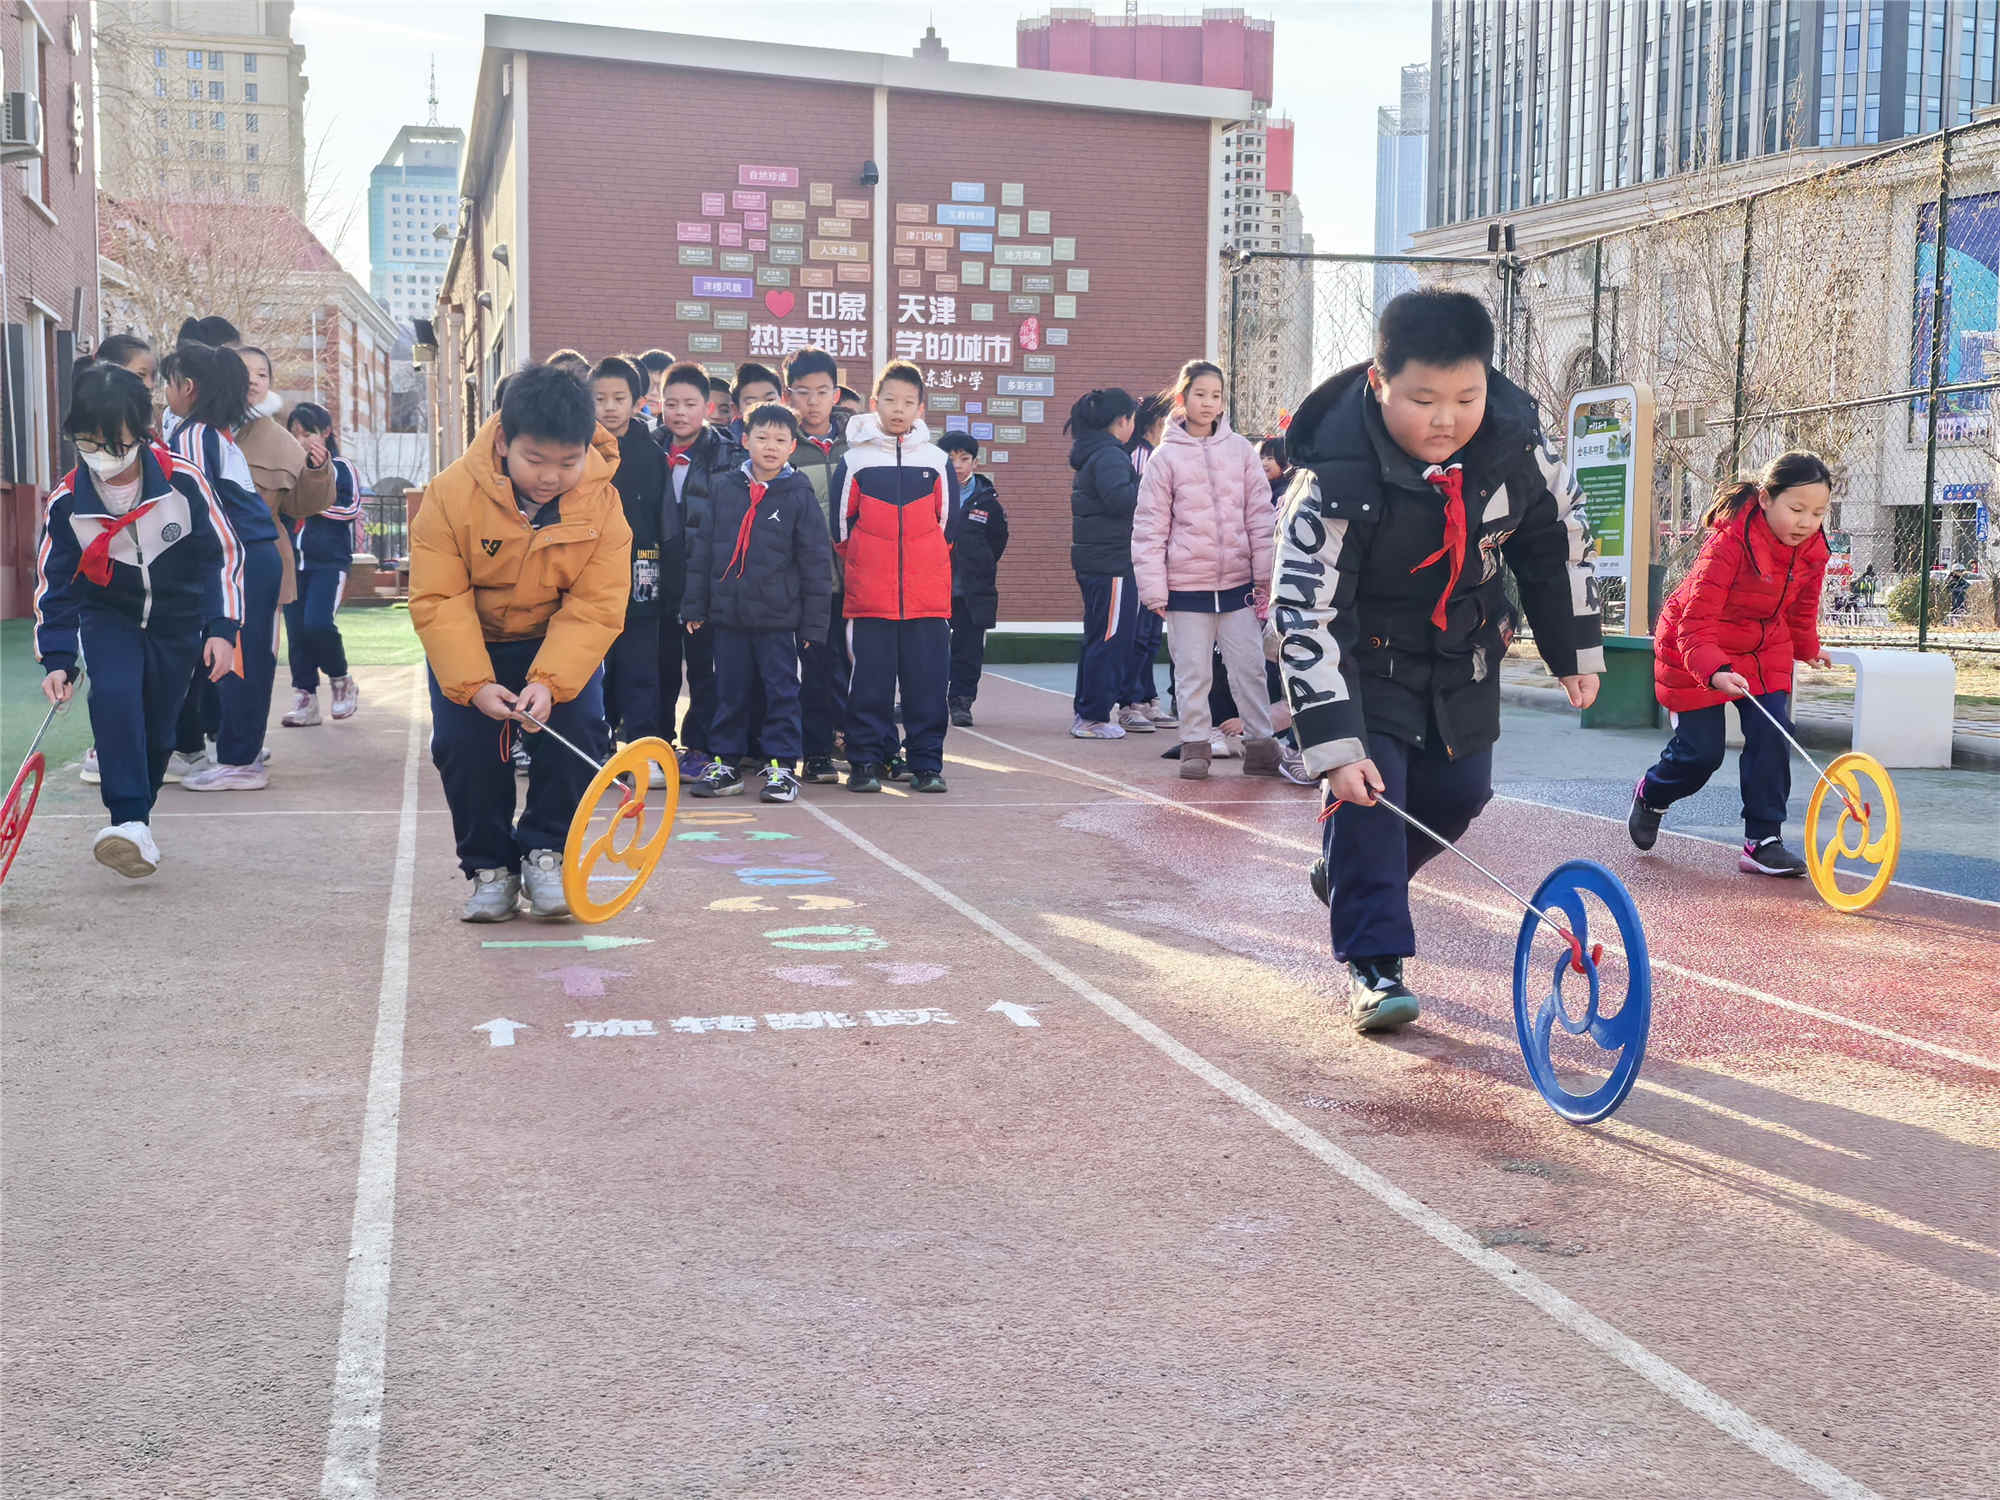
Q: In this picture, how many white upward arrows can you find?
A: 2